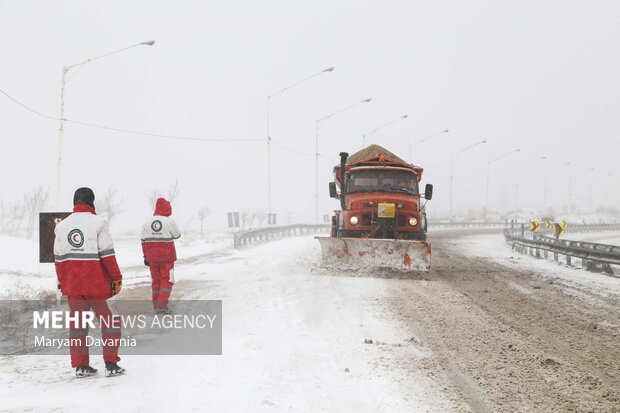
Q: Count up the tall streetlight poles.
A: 11